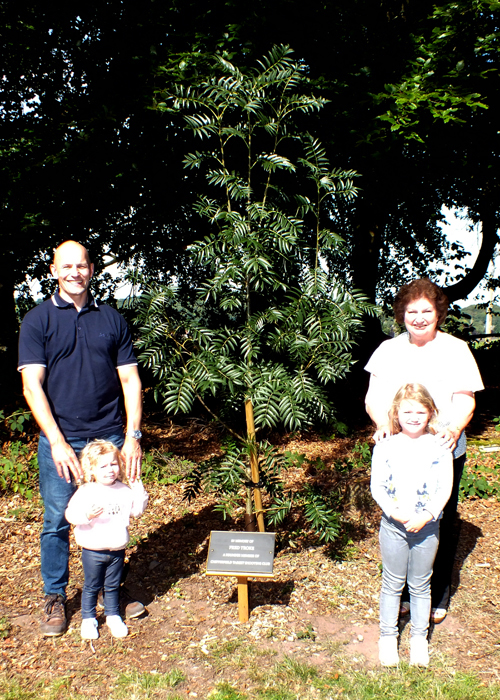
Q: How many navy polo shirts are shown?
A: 1